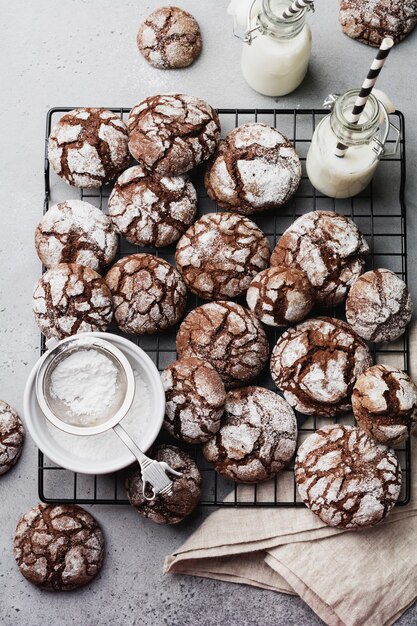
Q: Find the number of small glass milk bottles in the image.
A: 2